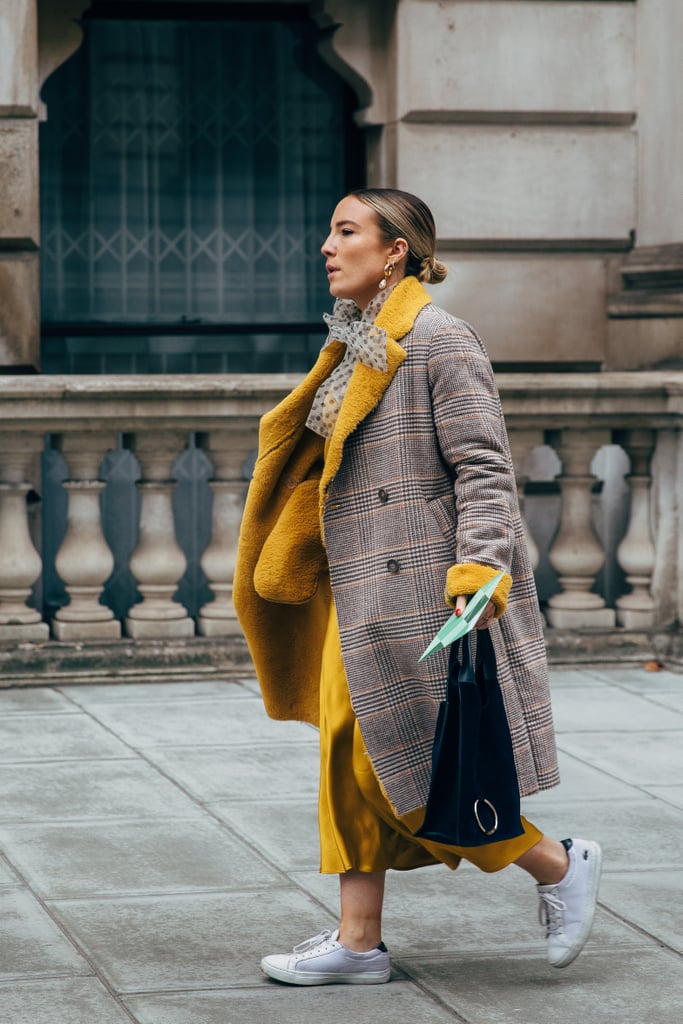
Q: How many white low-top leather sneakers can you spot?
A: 2